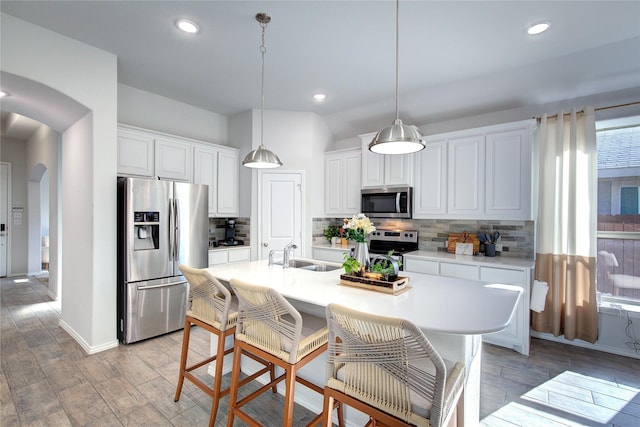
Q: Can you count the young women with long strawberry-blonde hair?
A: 0